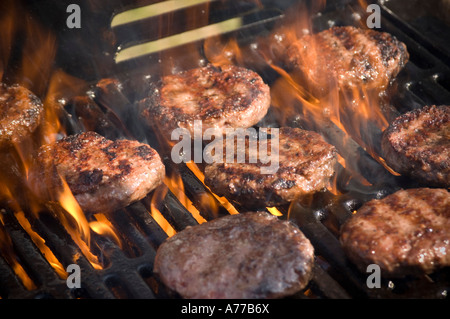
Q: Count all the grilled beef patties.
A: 8